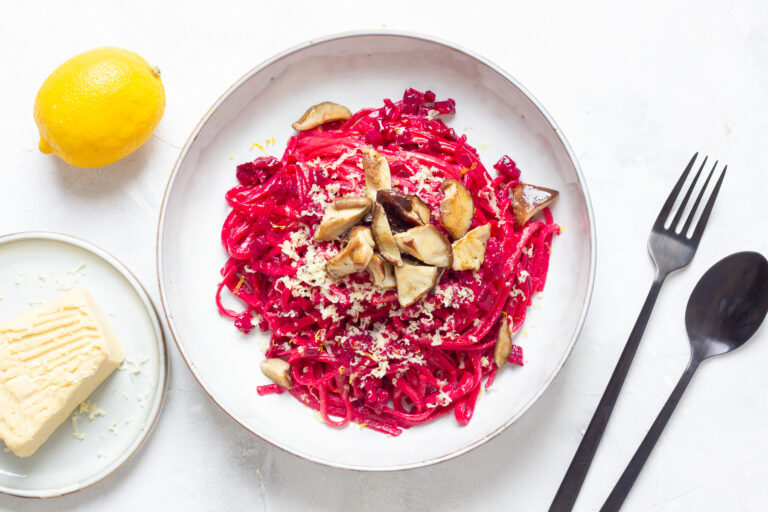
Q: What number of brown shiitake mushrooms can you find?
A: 14